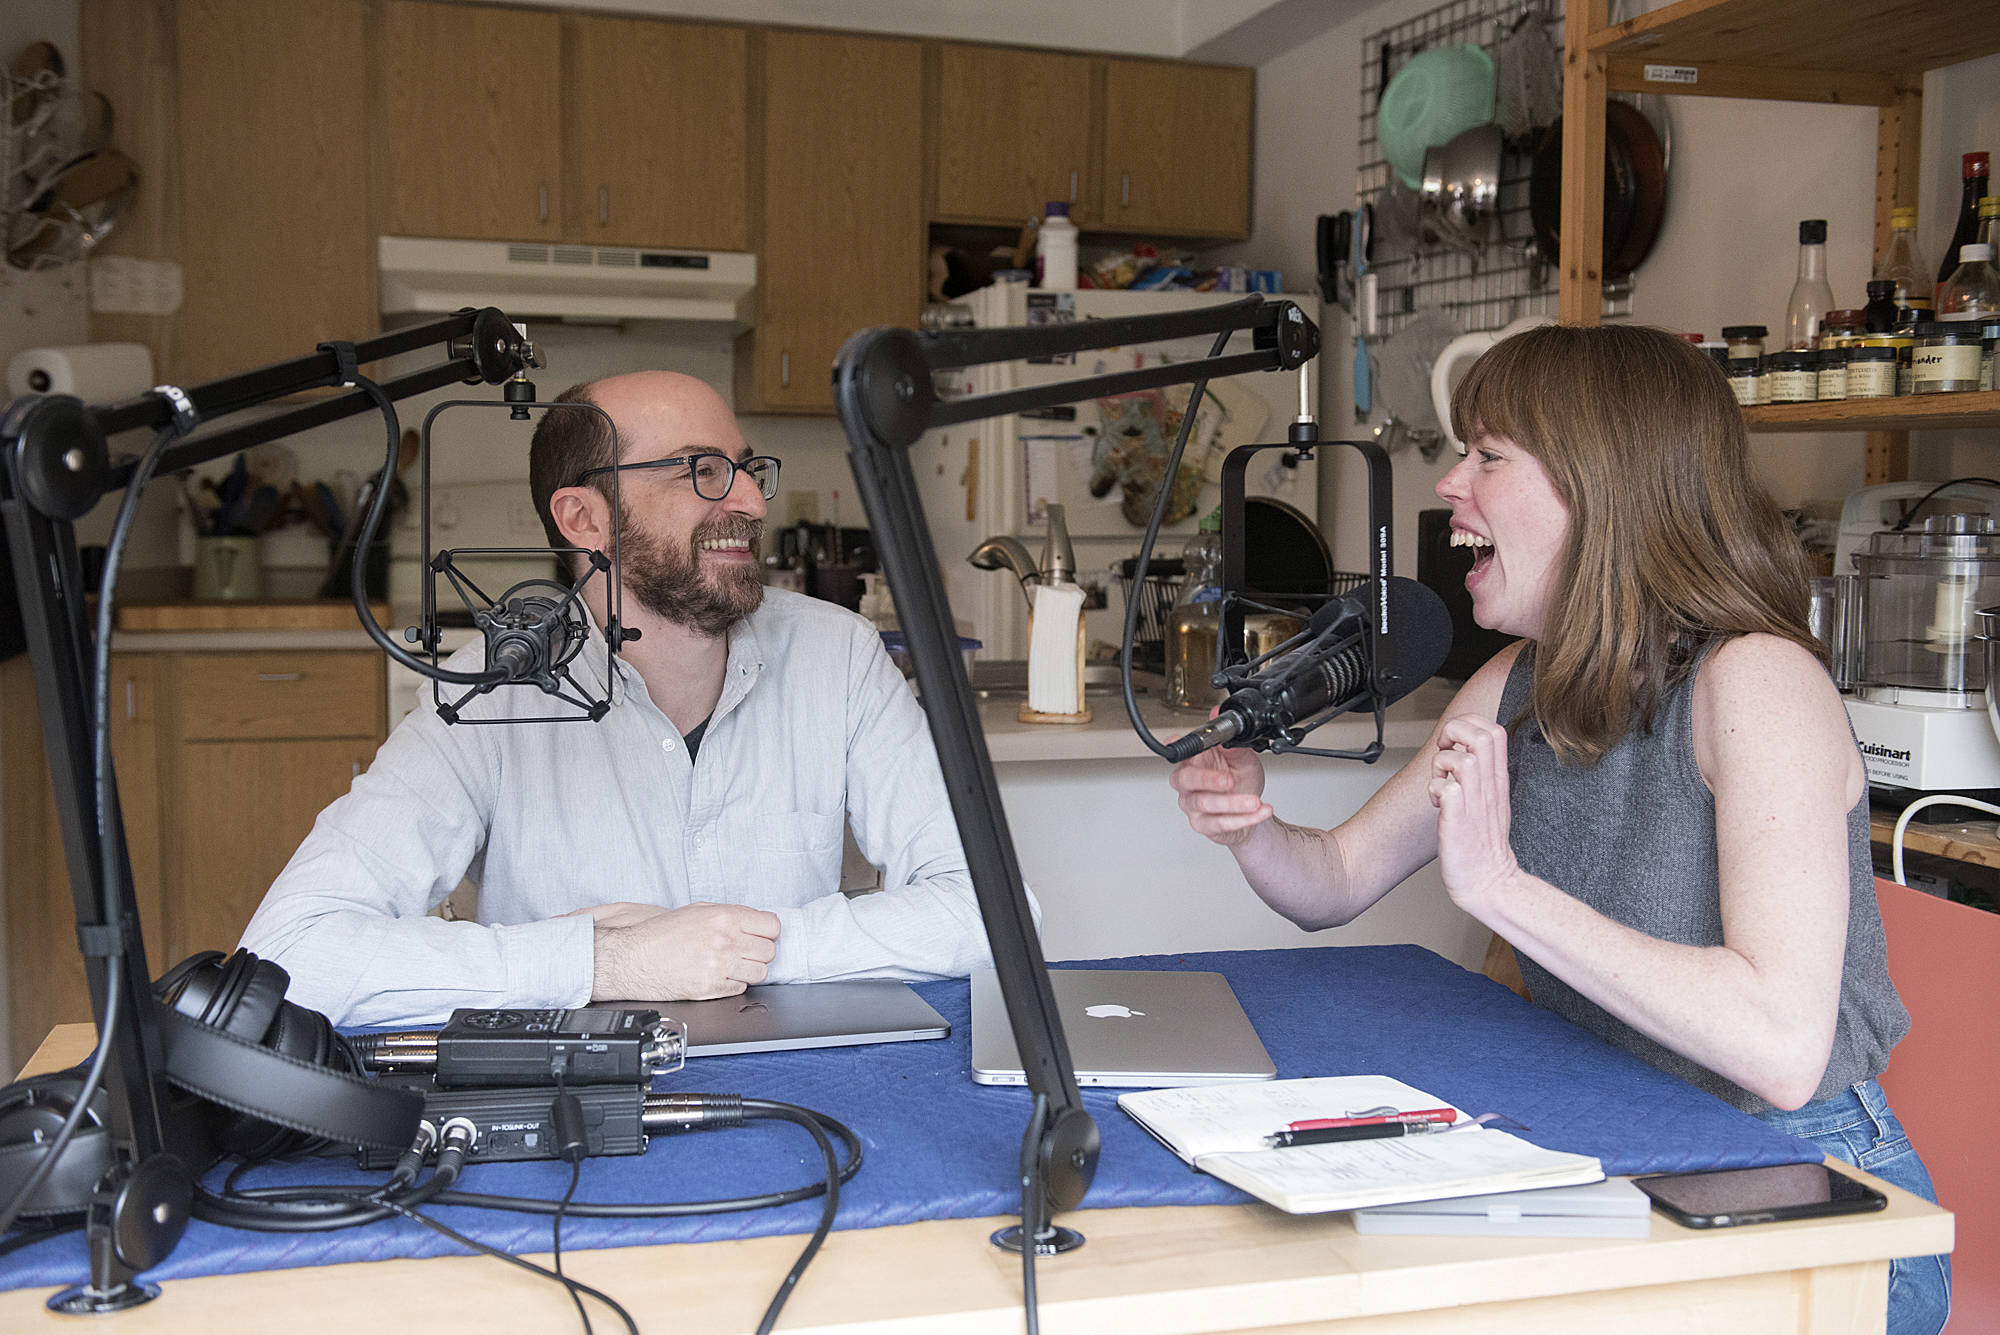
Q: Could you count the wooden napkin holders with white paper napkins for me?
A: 1